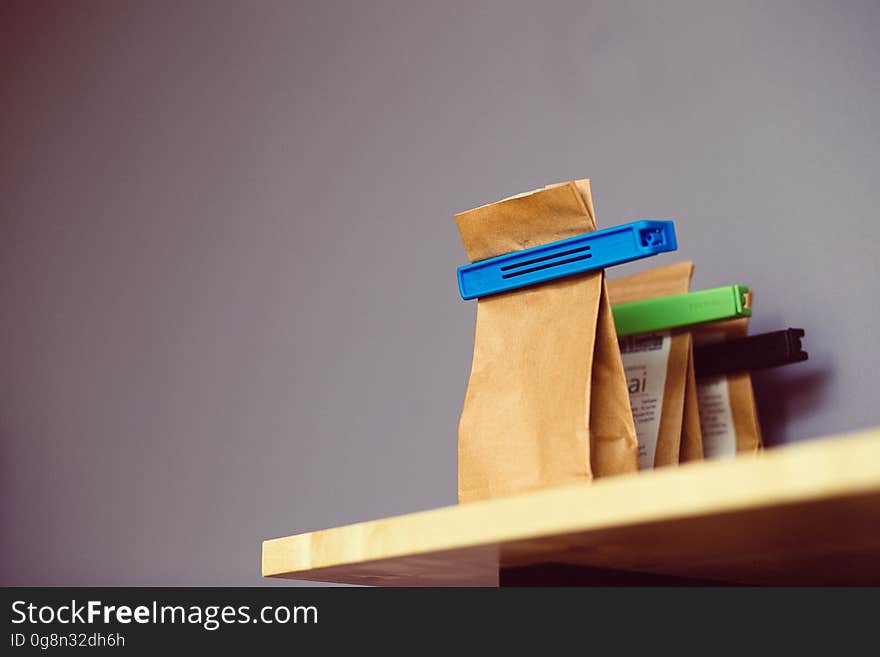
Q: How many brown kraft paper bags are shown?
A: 3